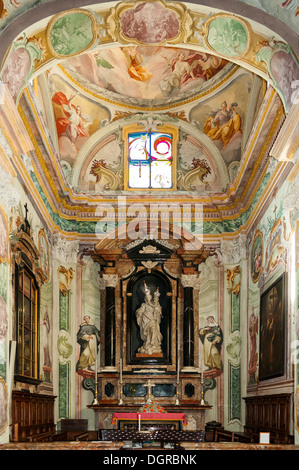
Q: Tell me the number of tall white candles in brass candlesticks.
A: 4